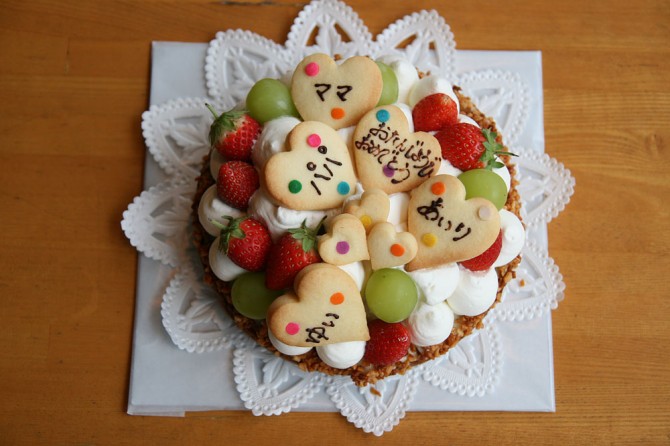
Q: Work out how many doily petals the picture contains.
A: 12